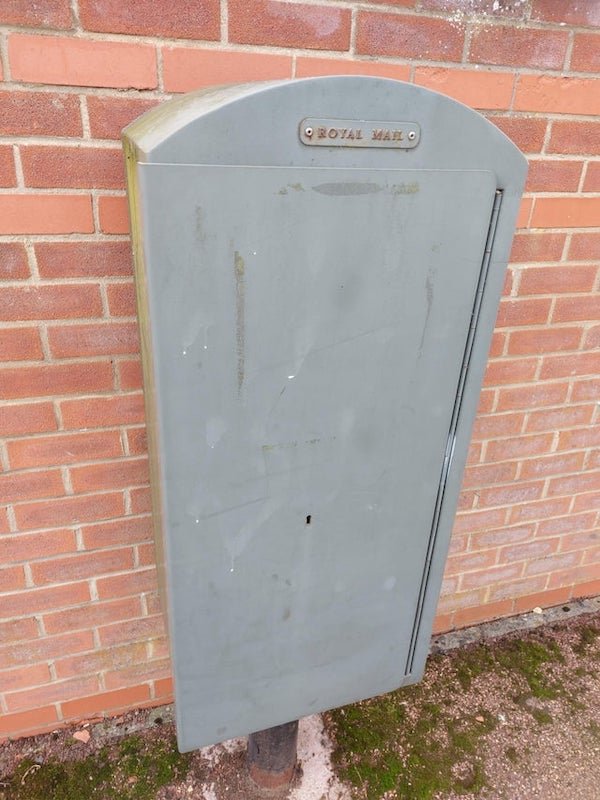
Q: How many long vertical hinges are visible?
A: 1